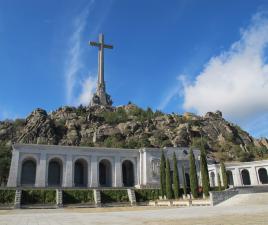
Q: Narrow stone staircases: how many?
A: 4